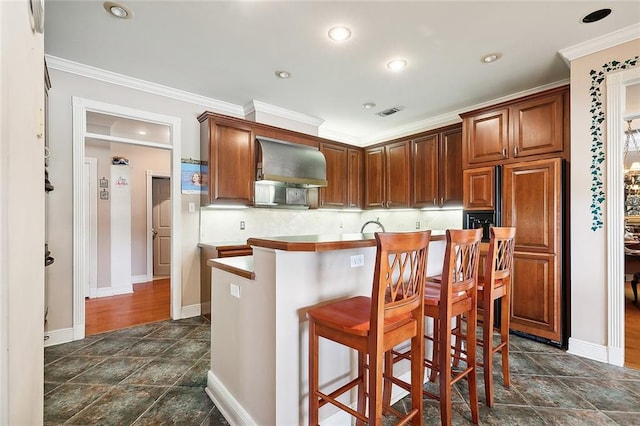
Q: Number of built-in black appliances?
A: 1